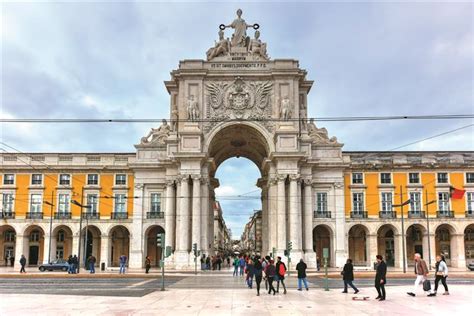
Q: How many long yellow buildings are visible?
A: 2